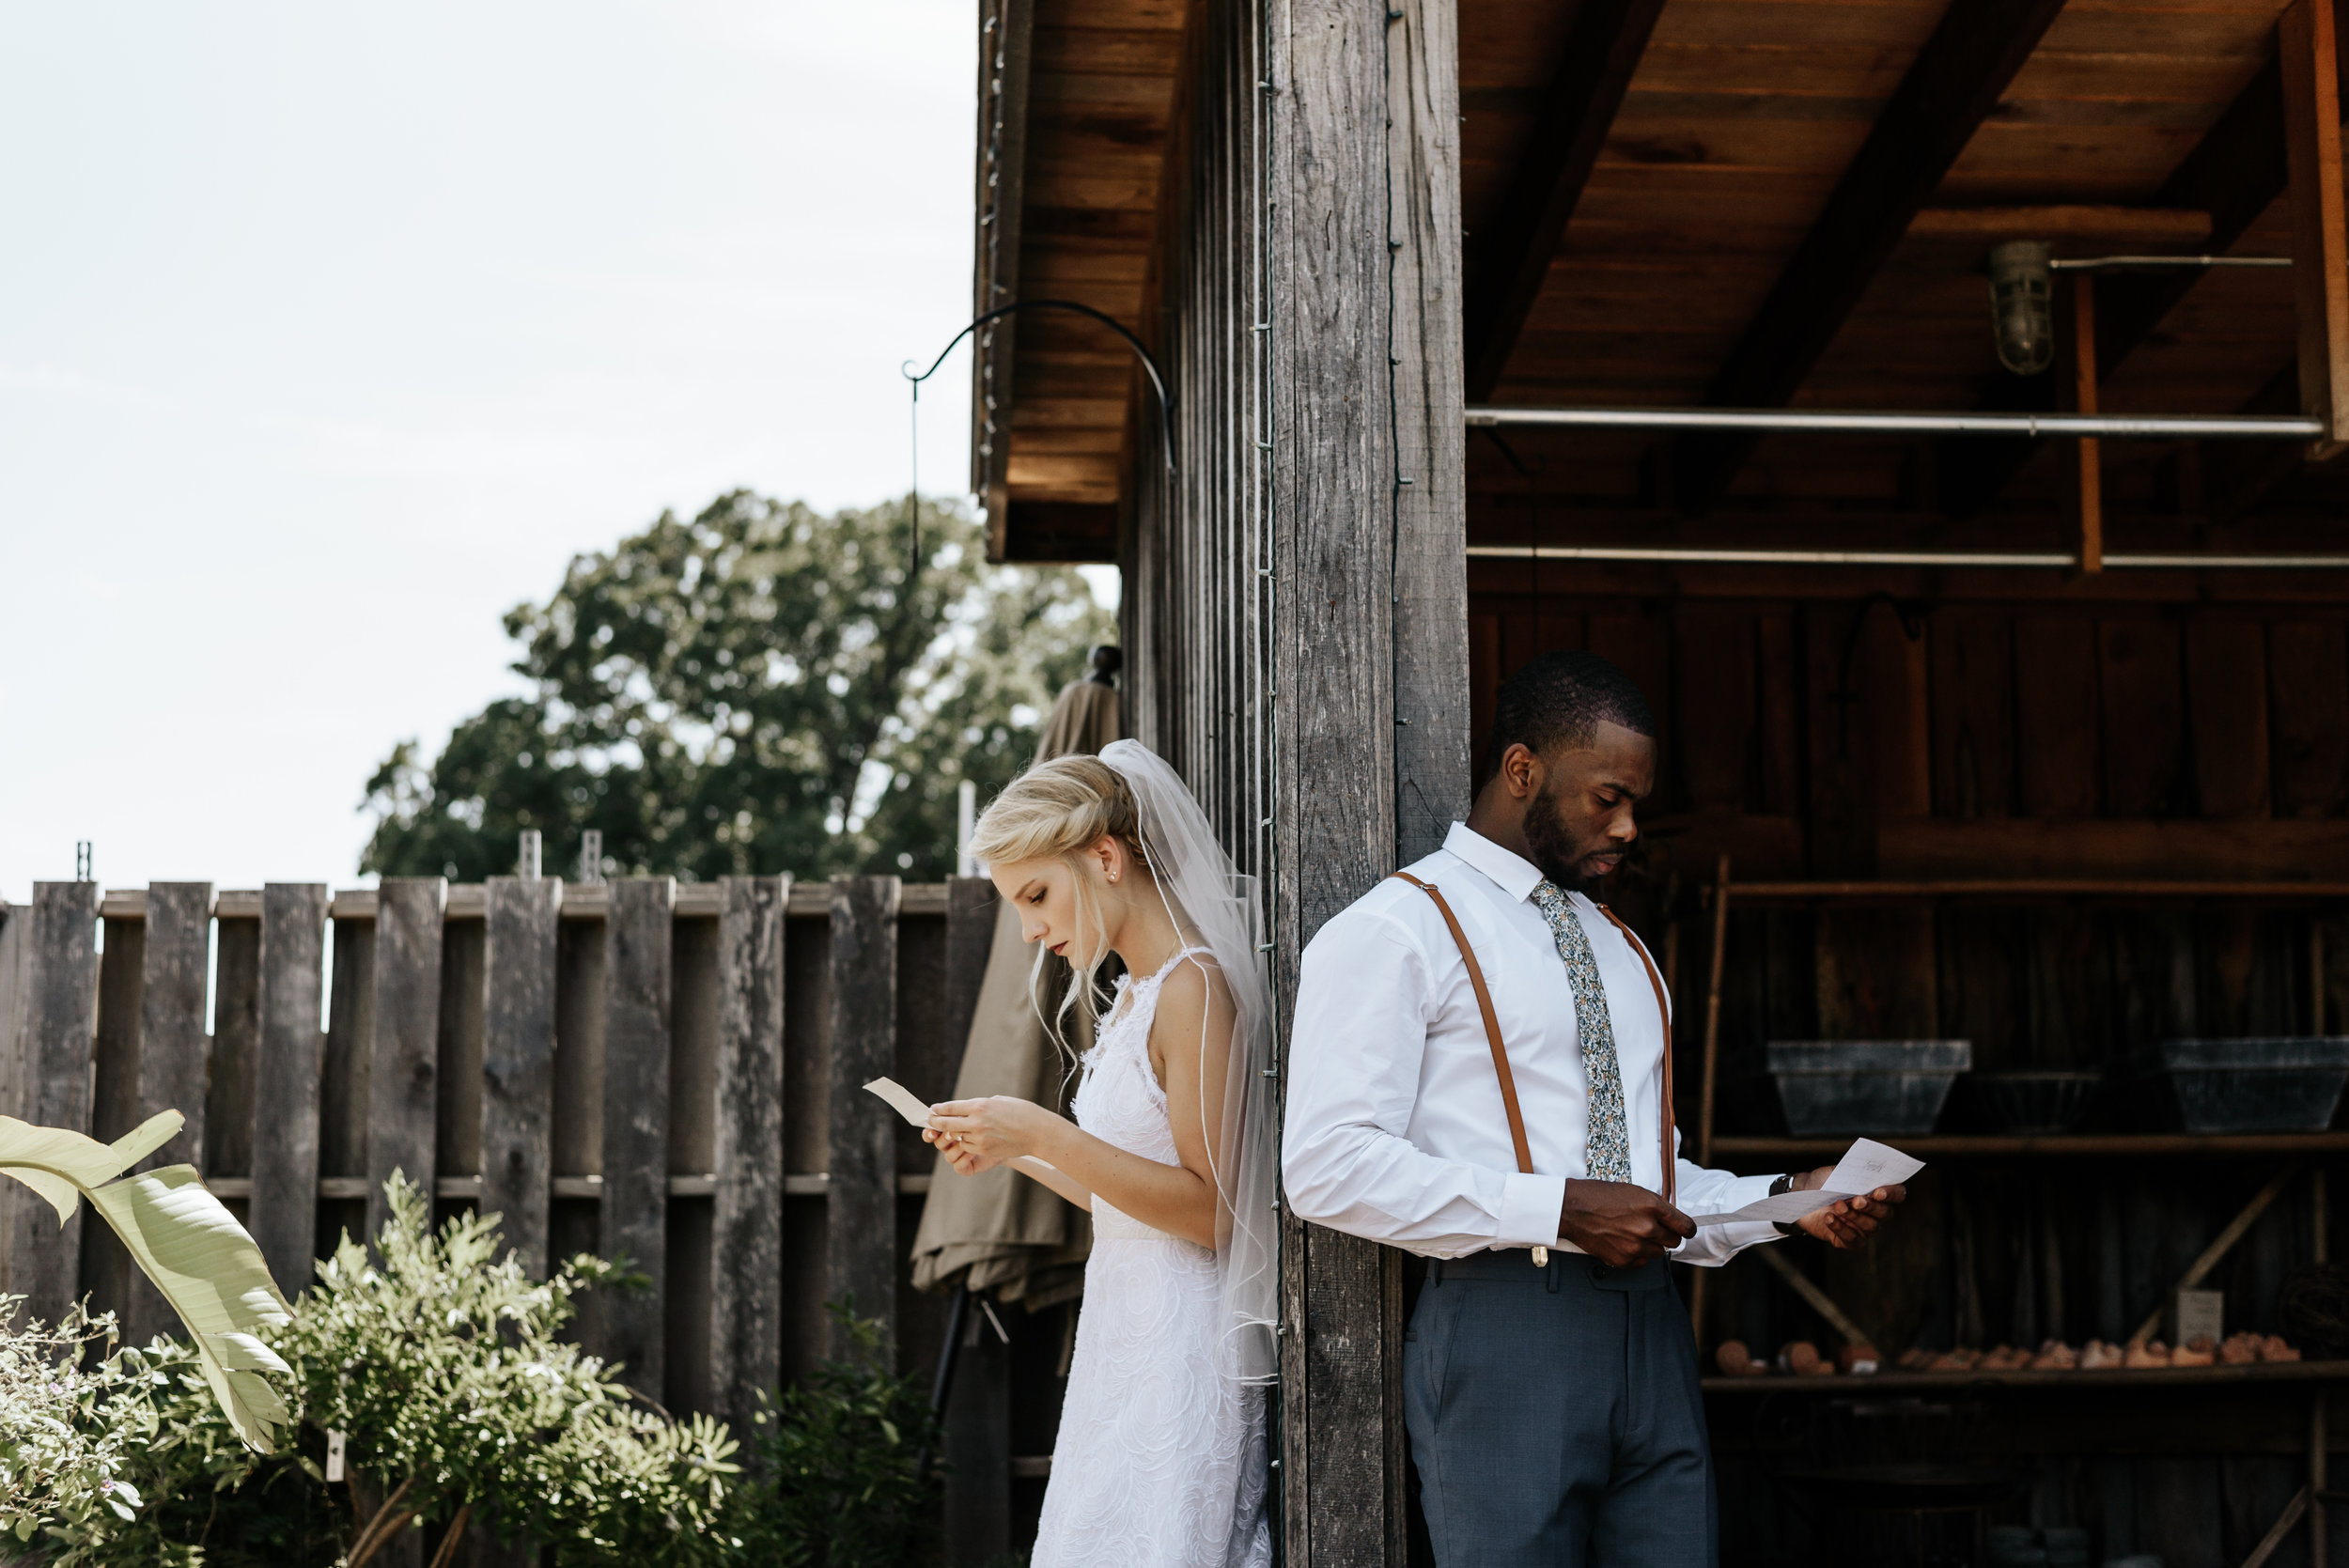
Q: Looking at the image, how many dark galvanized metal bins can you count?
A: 2